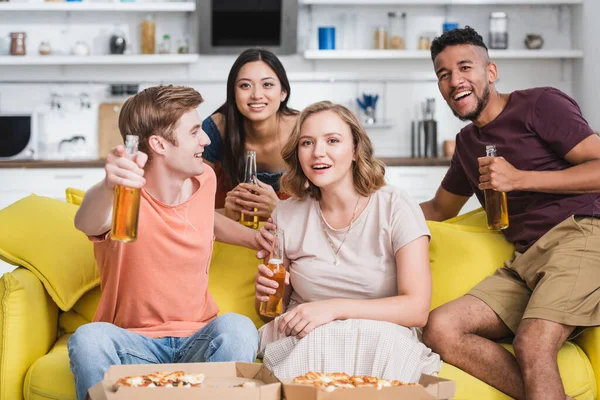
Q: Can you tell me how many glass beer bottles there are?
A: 4